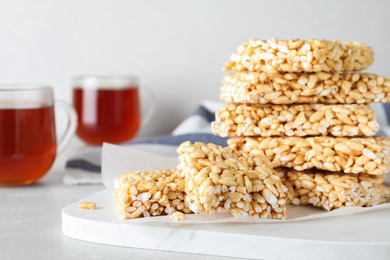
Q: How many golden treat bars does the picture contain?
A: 7